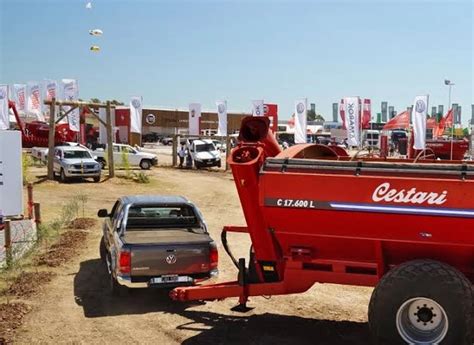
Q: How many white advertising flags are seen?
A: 12